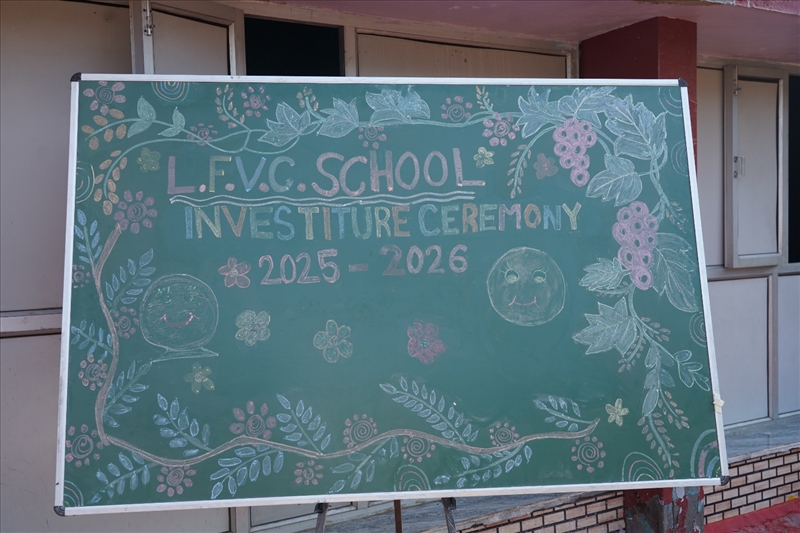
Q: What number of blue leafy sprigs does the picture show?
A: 12